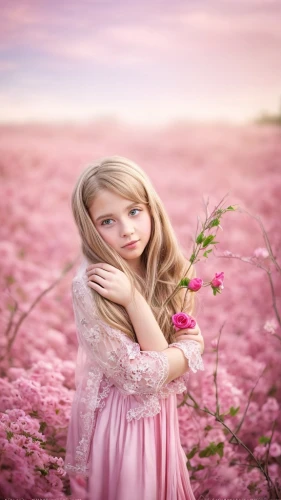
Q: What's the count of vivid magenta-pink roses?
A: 3